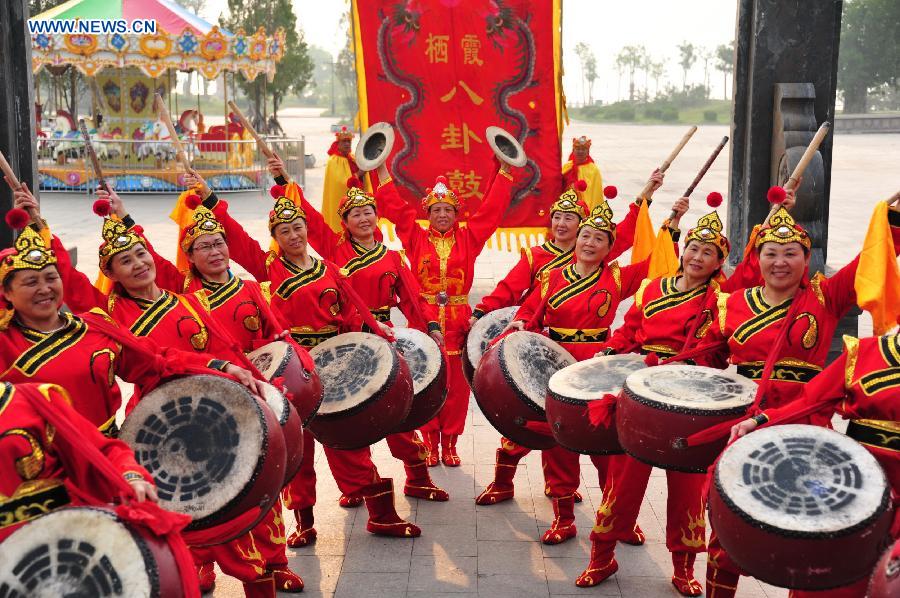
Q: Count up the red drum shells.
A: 12